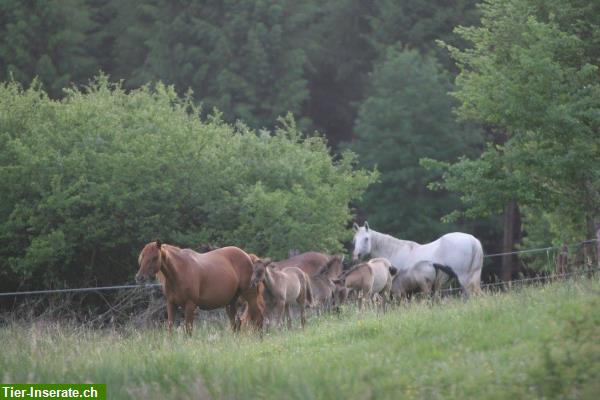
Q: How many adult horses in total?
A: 3